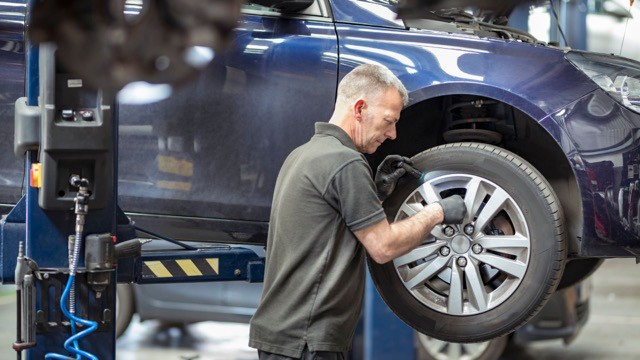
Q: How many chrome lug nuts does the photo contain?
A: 5